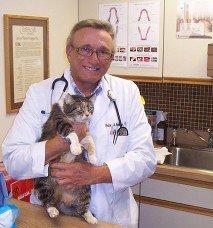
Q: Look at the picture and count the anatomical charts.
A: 3